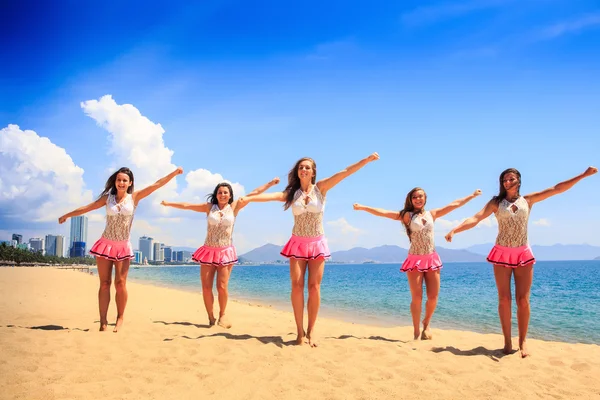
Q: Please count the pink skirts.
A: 5